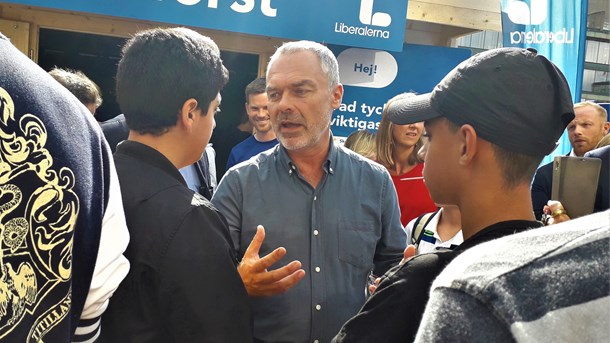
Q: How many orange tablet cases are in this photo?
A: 0